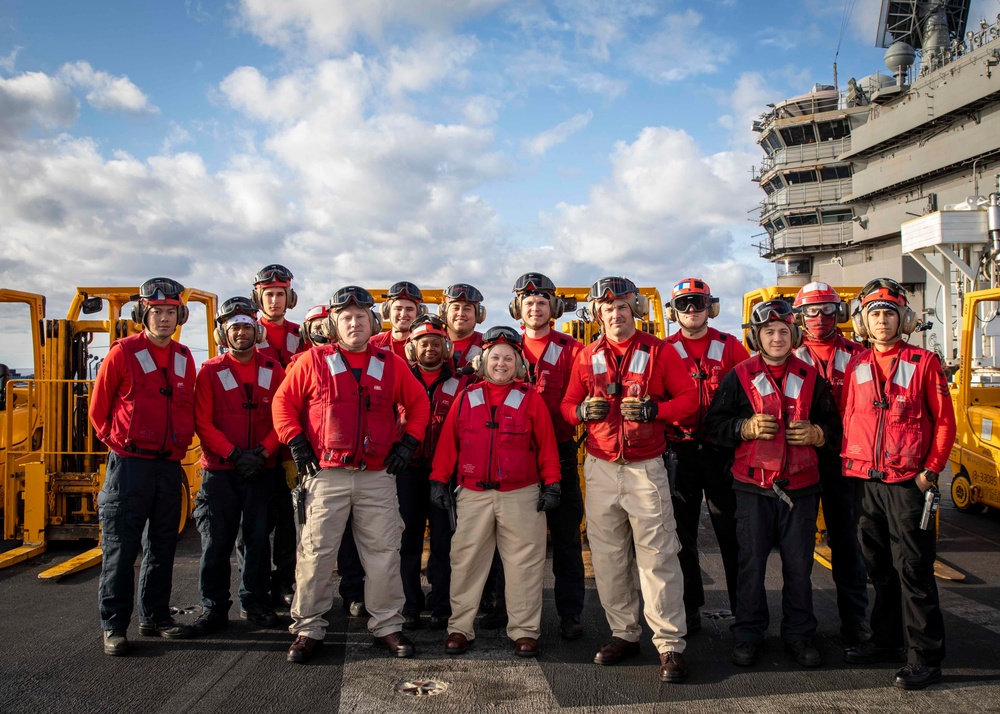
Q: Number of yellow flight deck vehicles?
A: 6